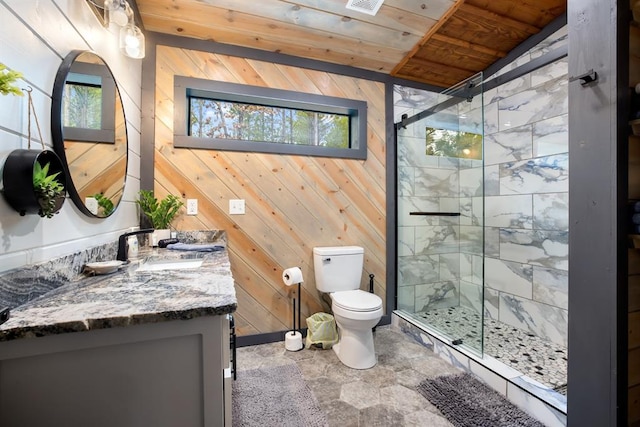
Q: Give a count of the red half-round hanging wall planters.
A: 0